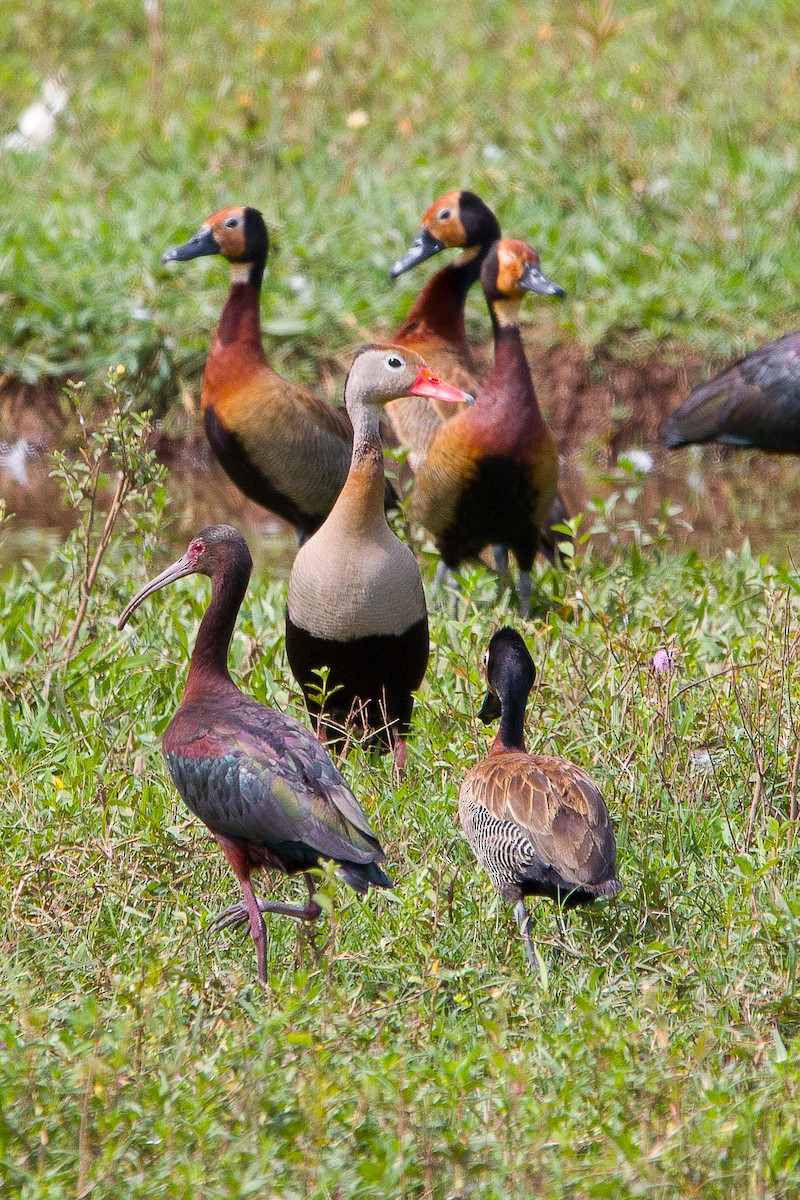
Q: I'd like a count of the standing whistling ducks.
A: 5